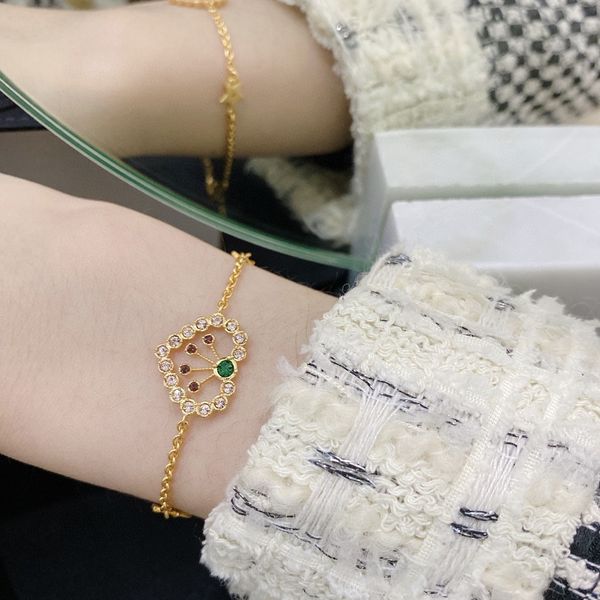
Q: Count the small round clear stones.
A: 15